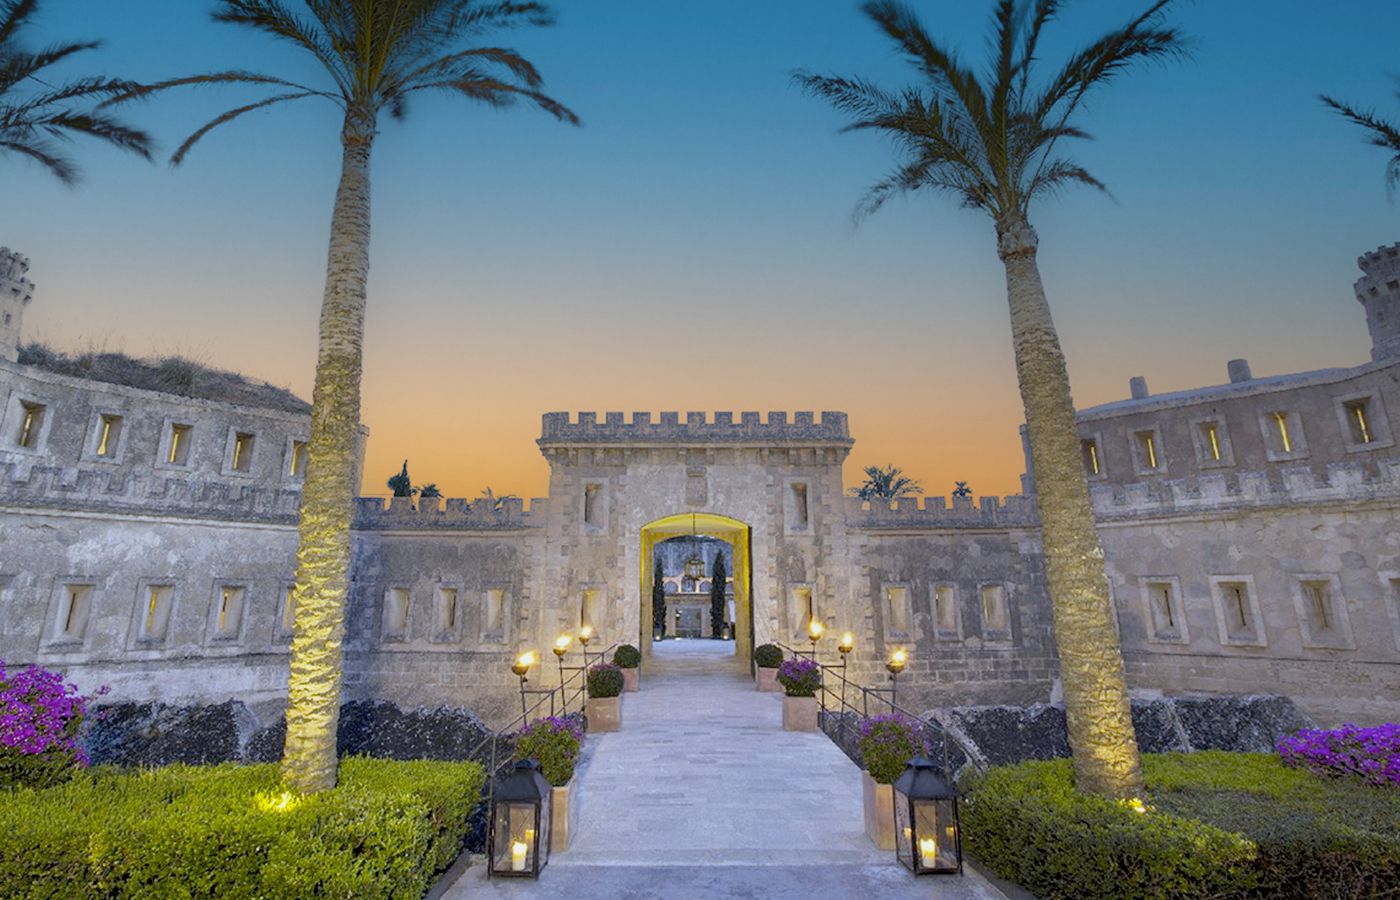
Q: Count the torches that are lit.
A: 6